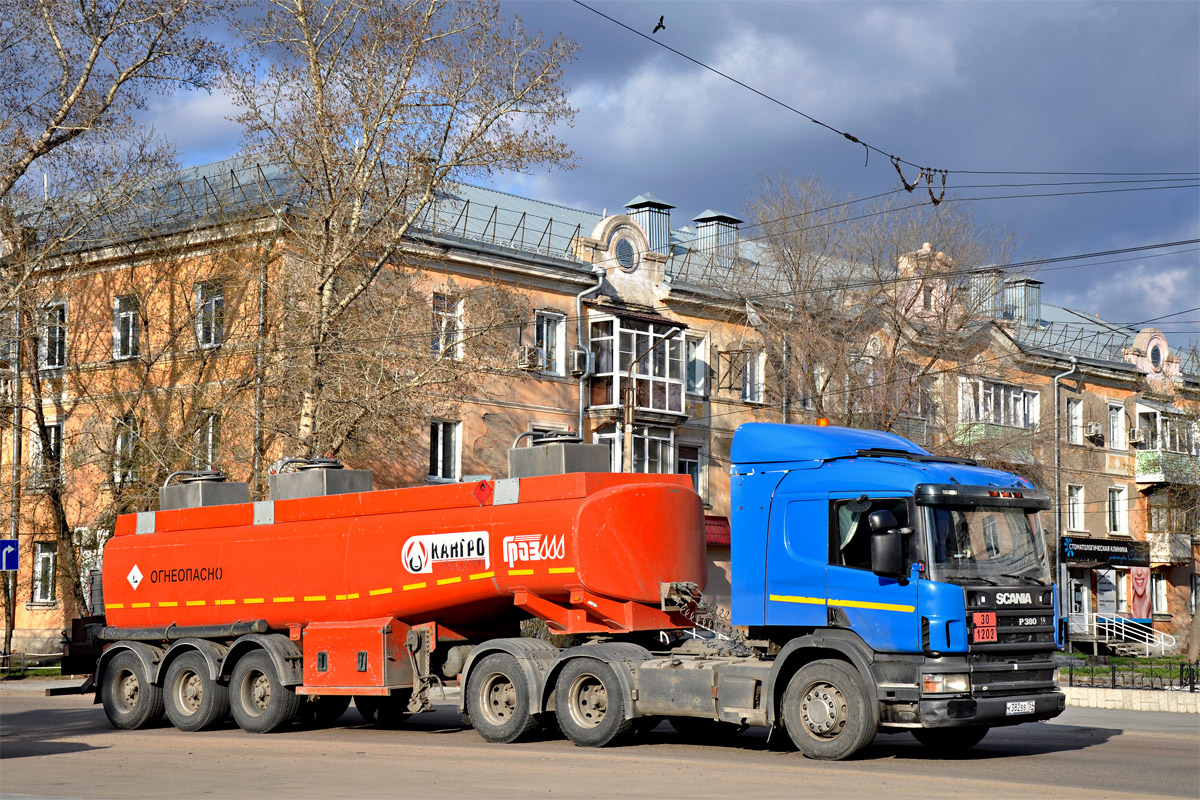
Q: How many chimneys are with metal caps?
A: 4